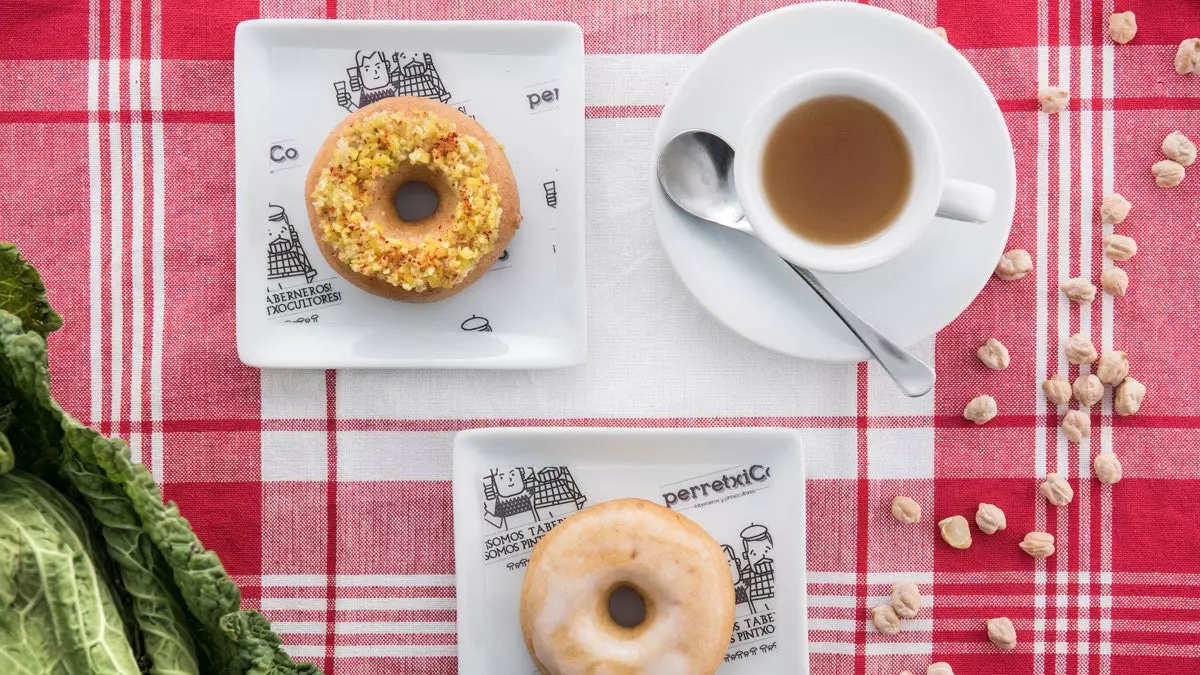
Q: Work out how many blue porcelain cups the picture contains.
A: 0